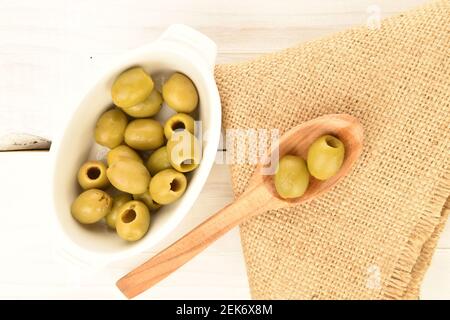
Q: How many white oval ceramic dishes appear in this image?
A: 1